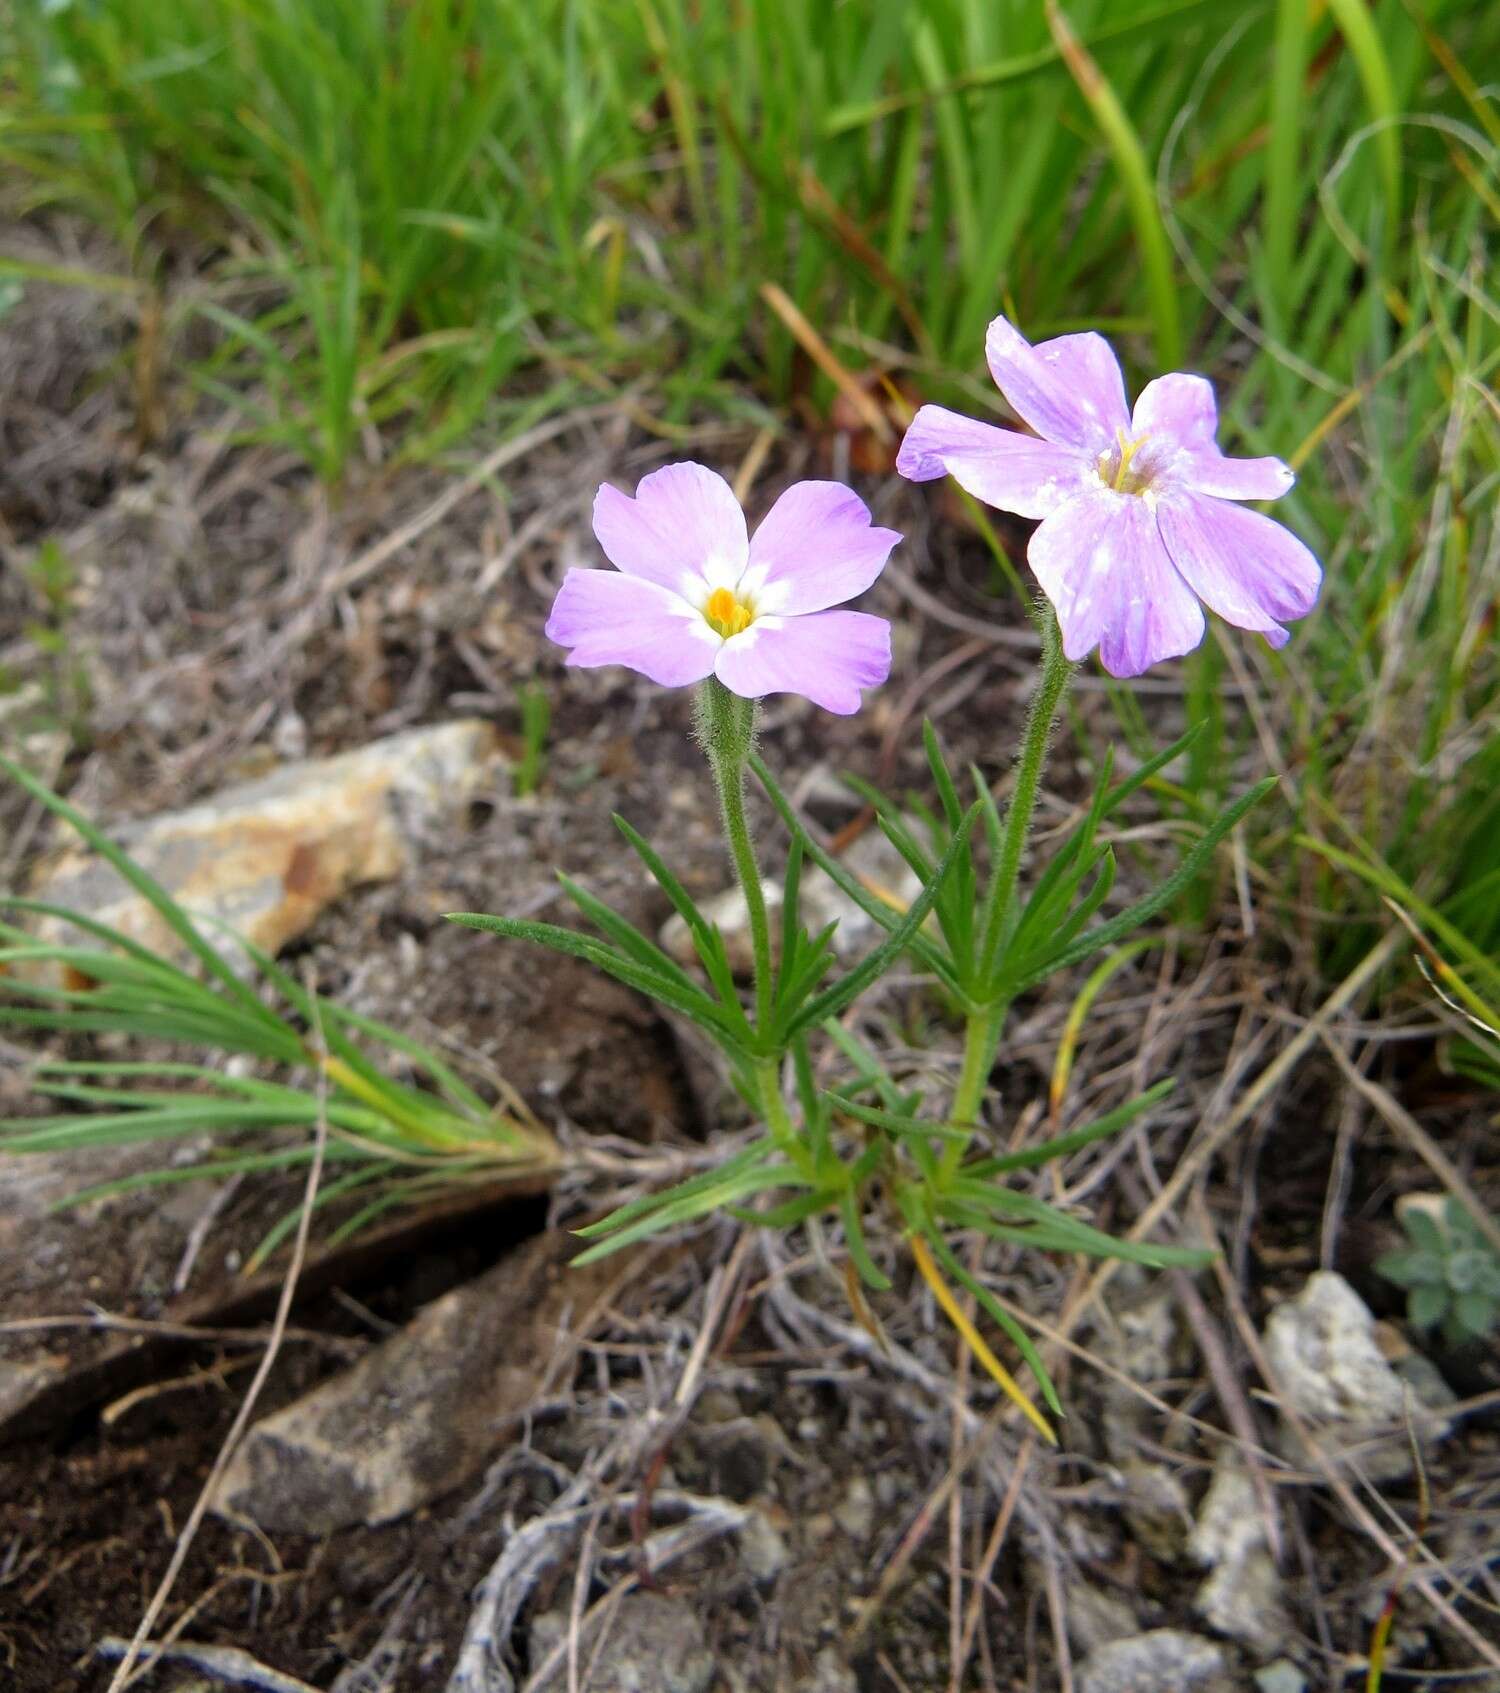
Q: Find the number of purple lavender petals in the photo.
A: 9